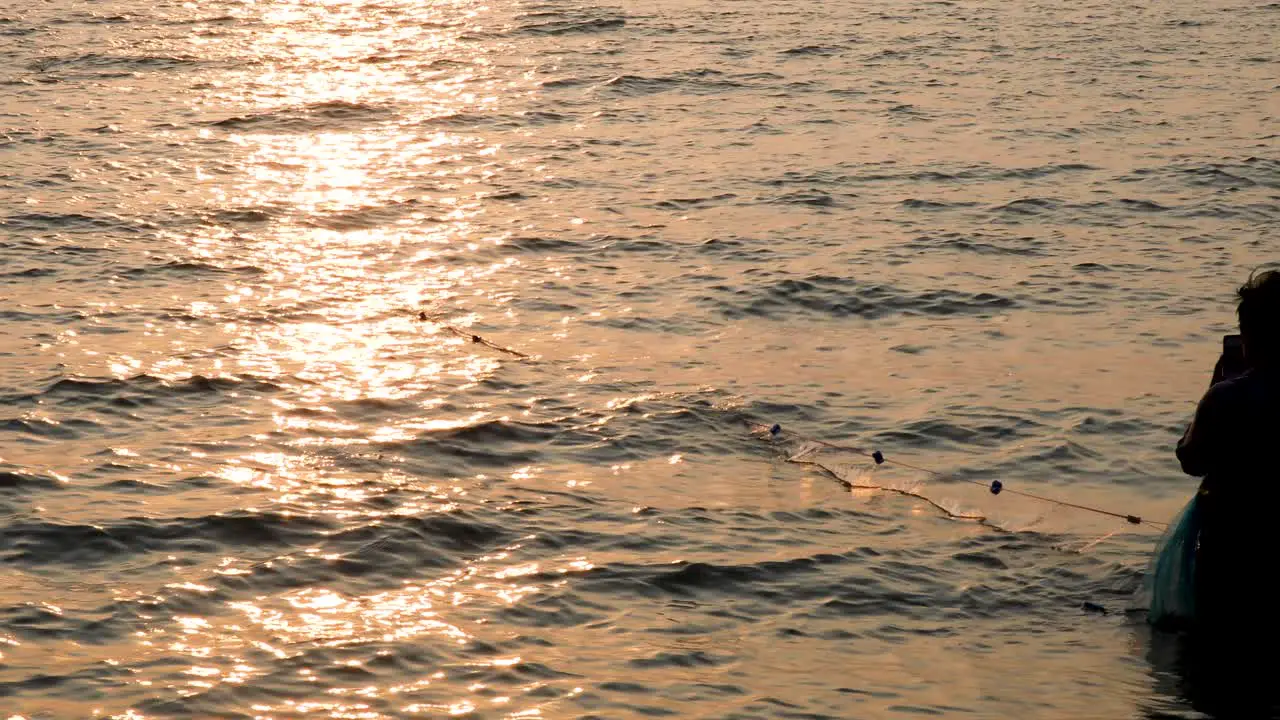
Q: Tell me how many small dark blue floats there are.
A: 3